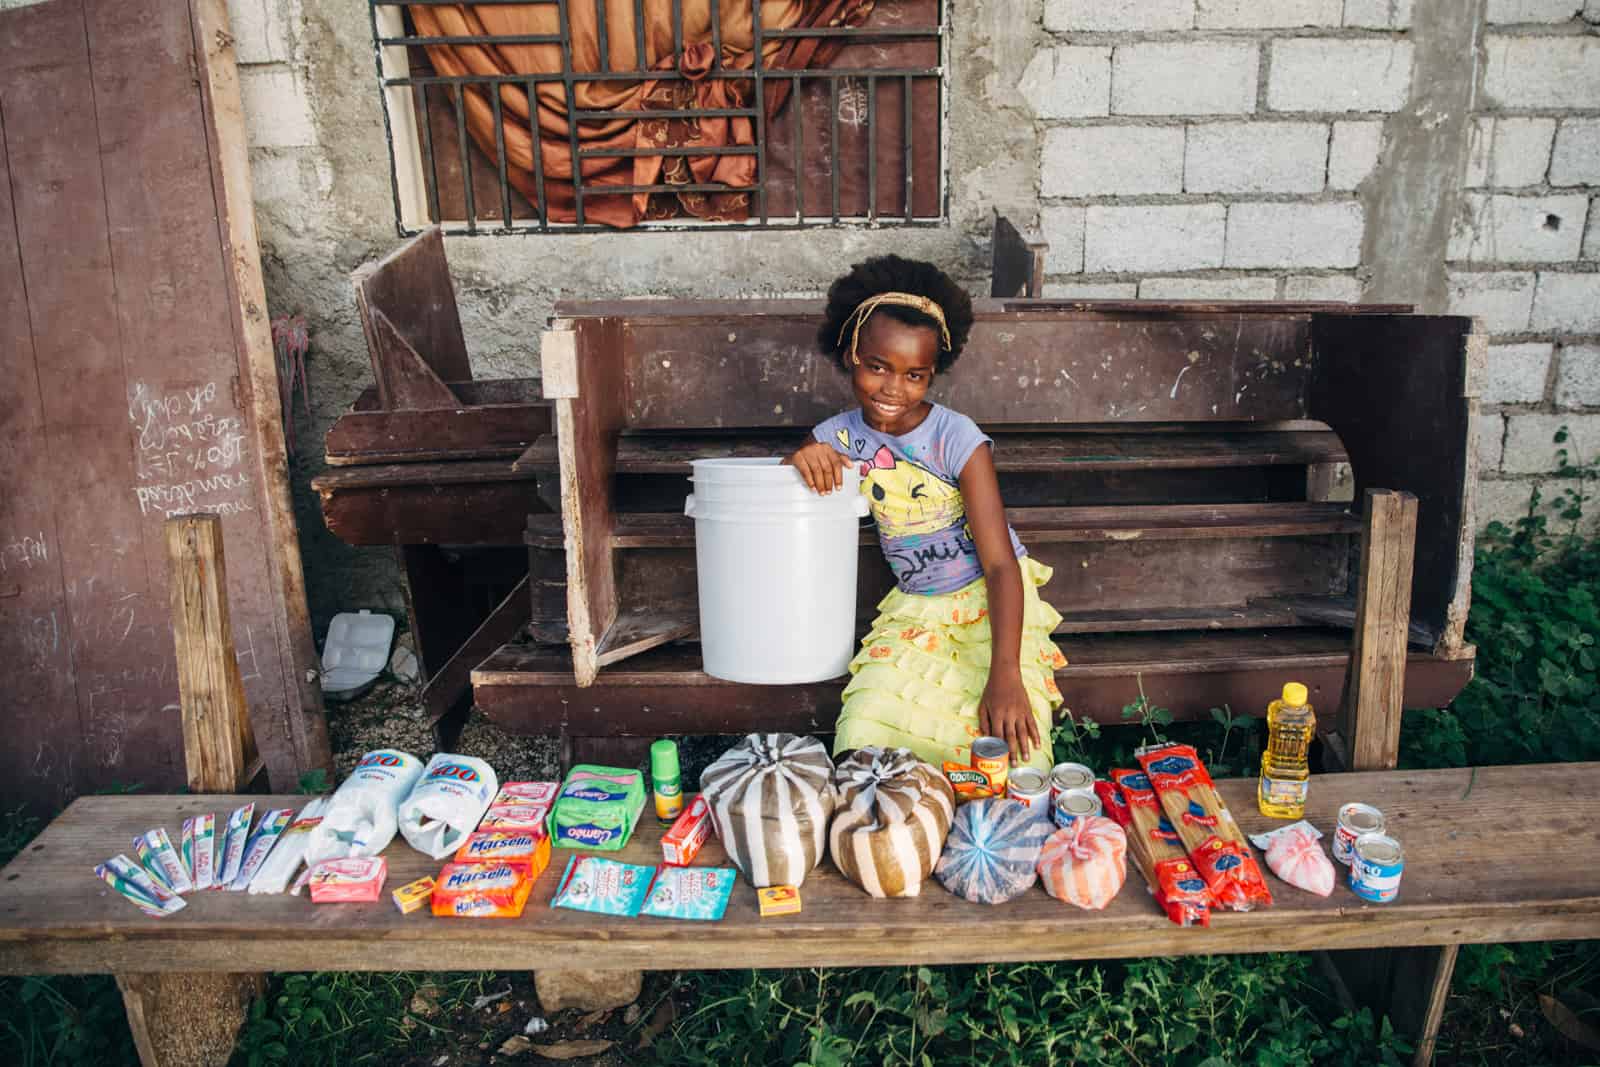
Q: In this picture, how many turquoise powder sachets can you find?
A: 2